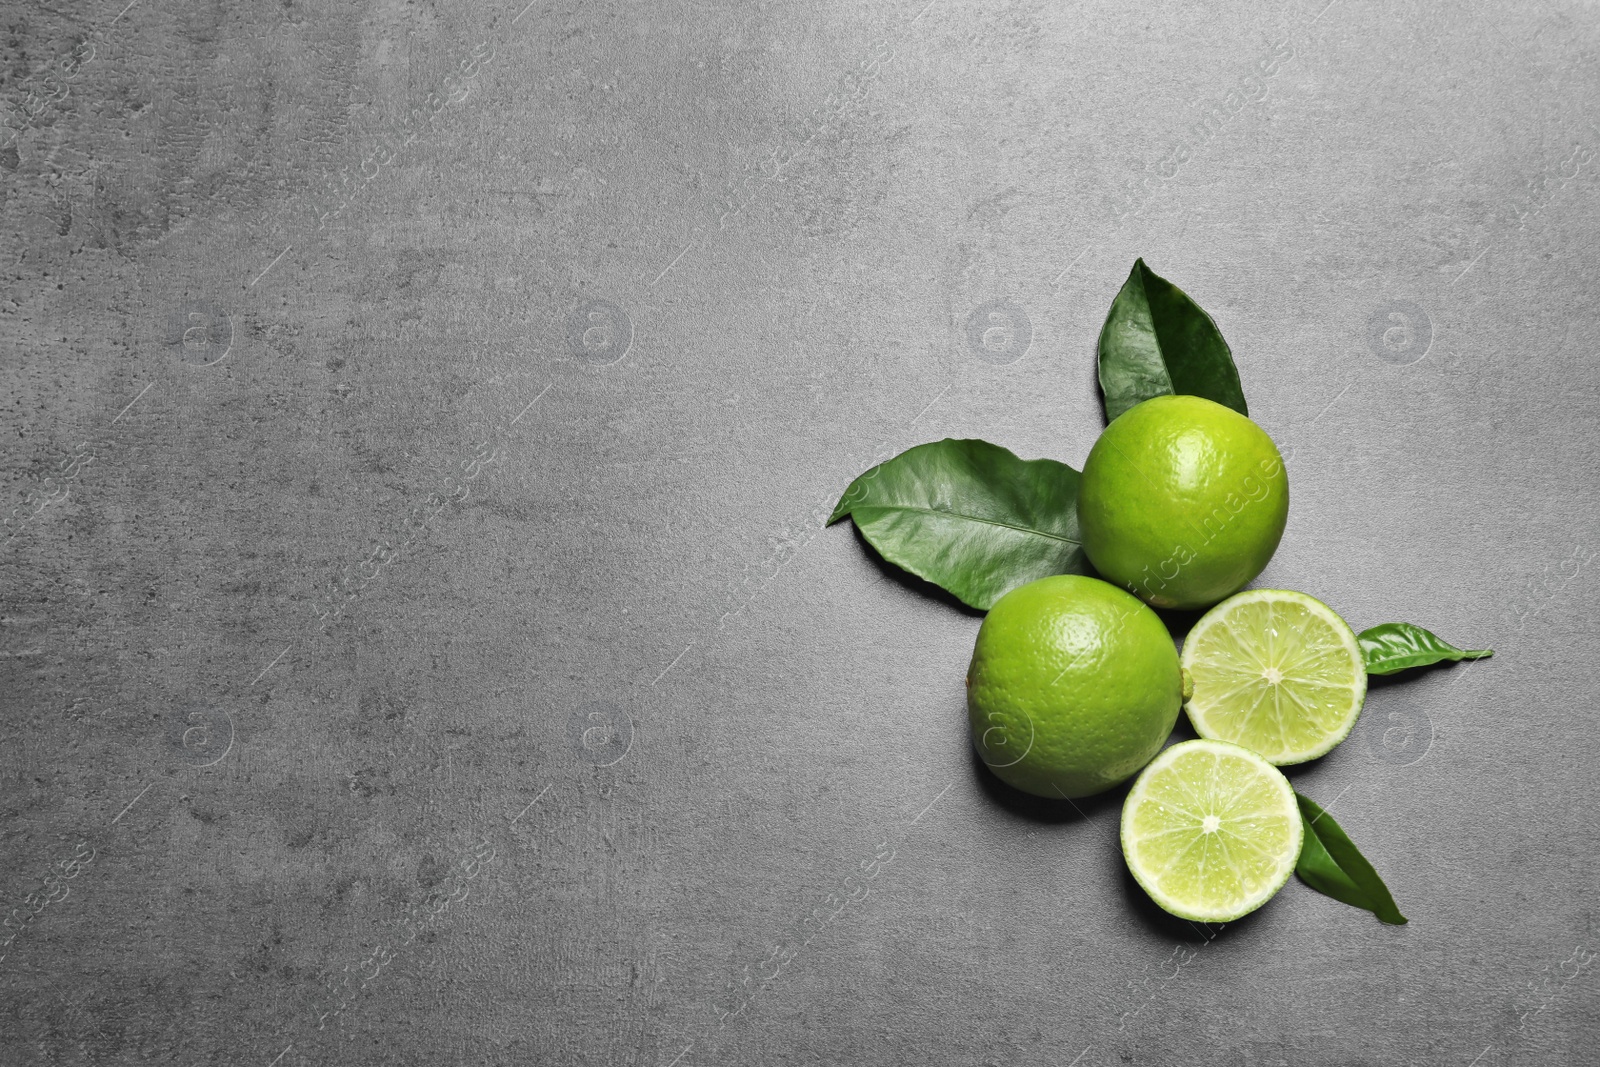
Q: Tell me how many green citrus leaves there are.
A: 4